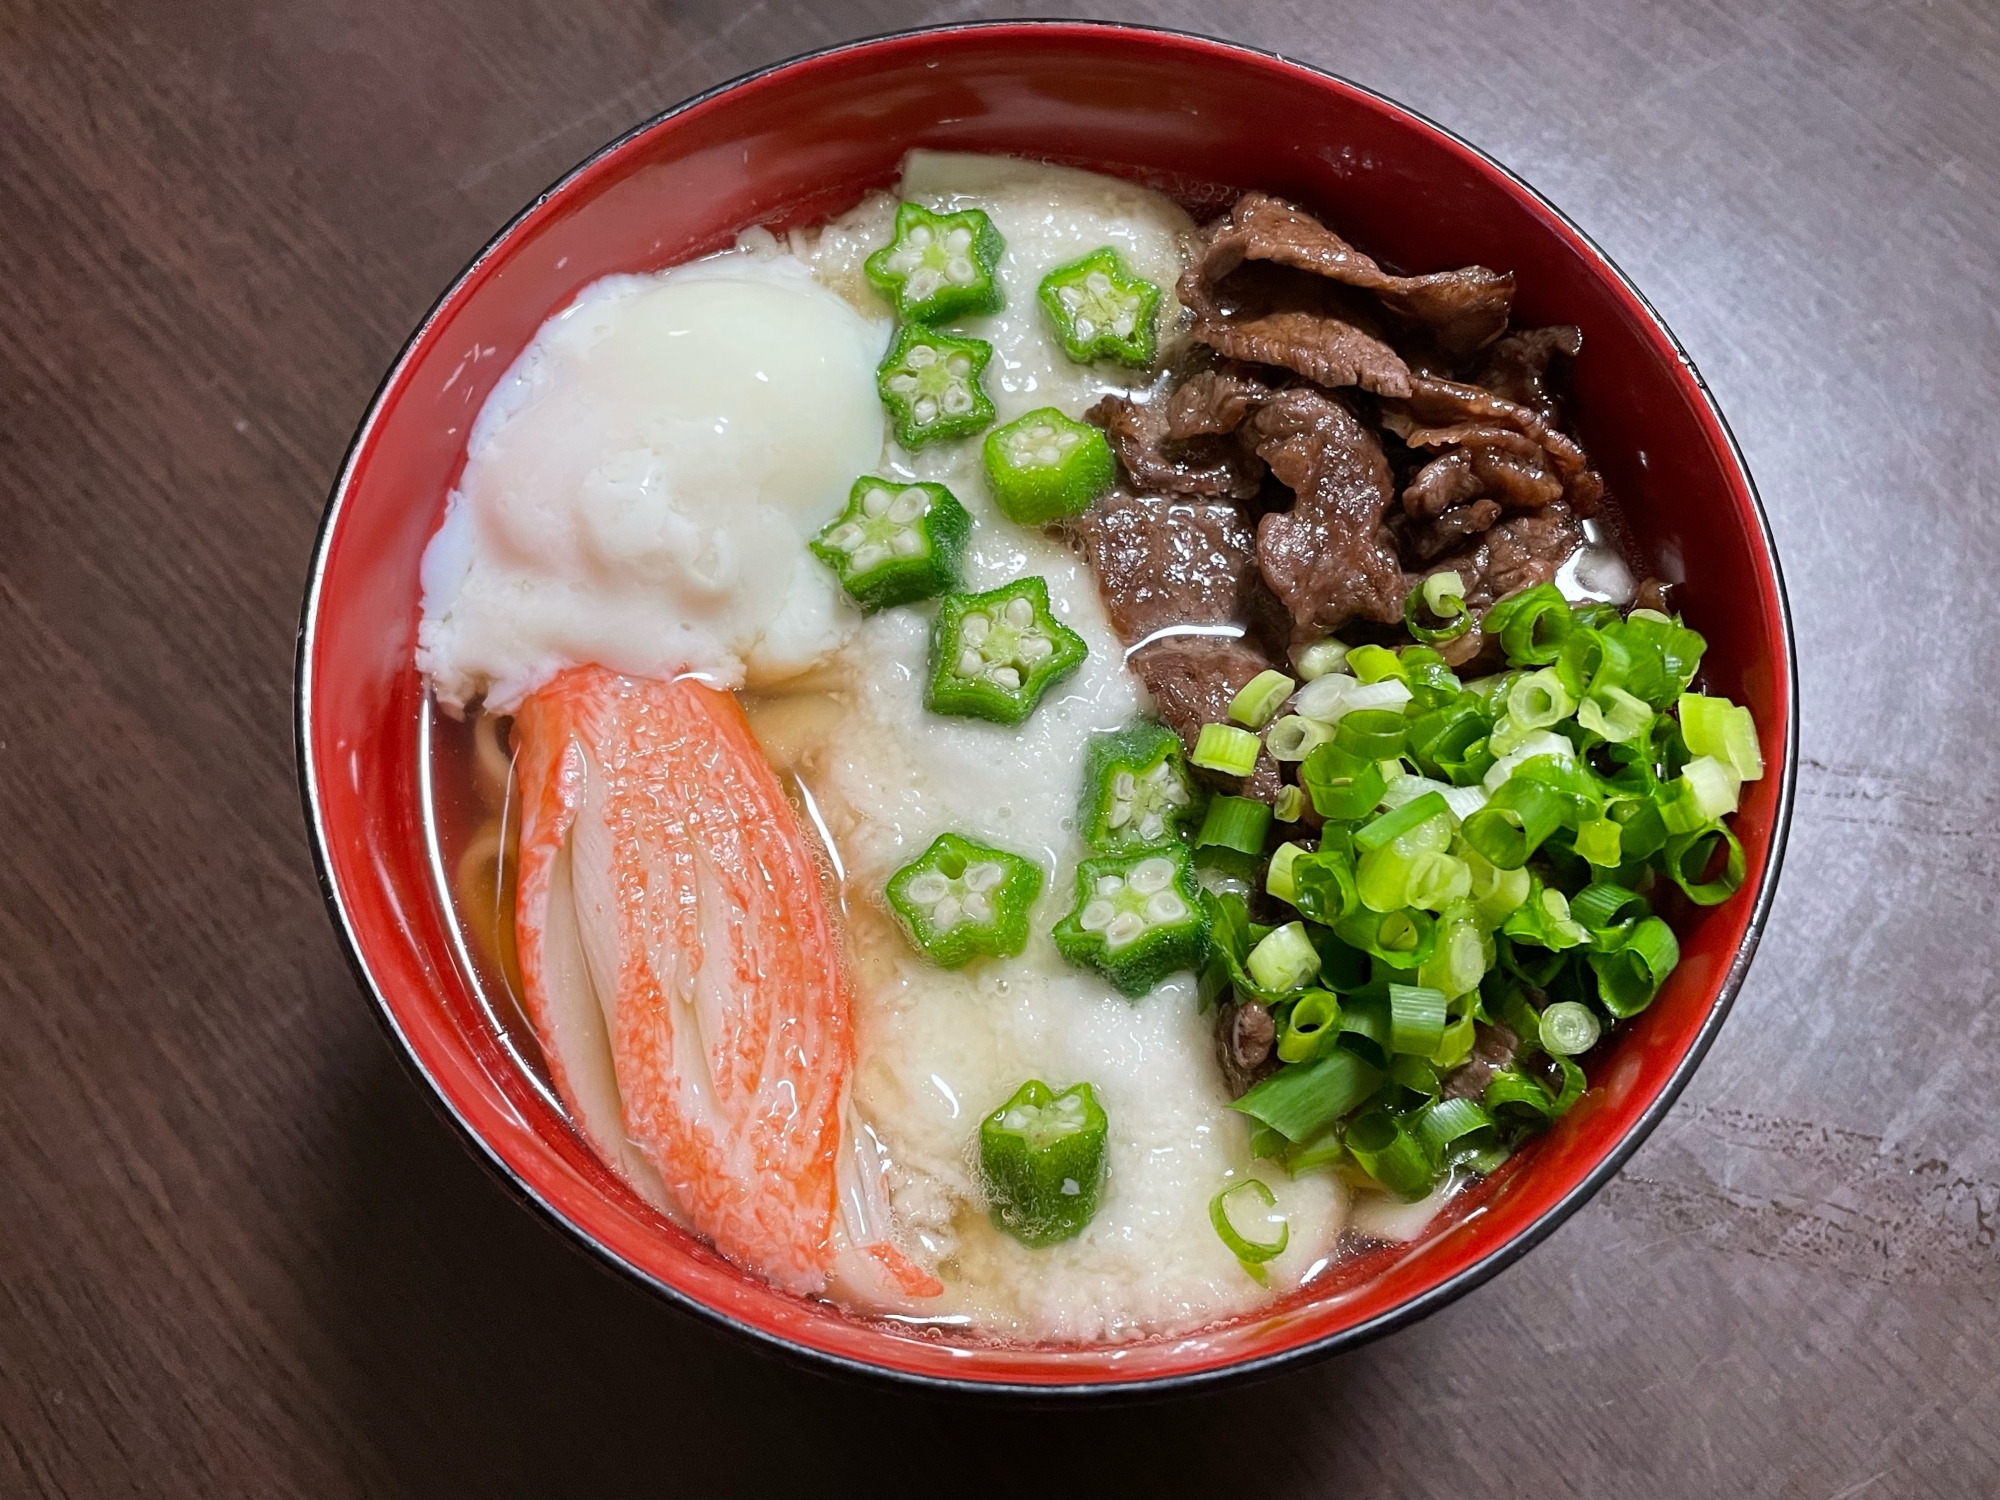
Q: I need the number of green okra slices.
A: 10